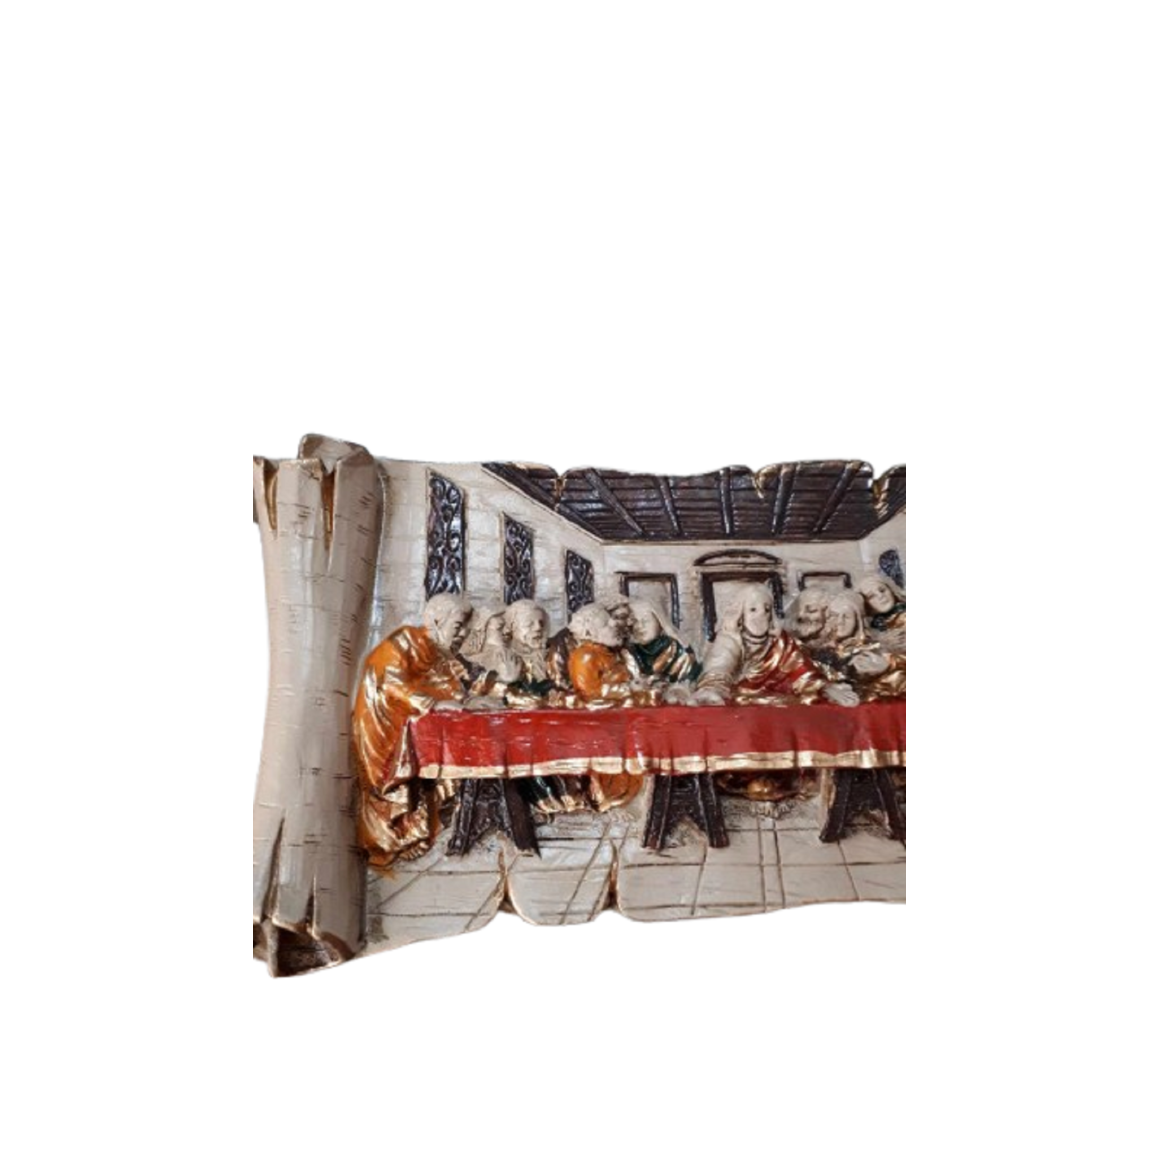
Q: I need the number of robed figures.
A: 10